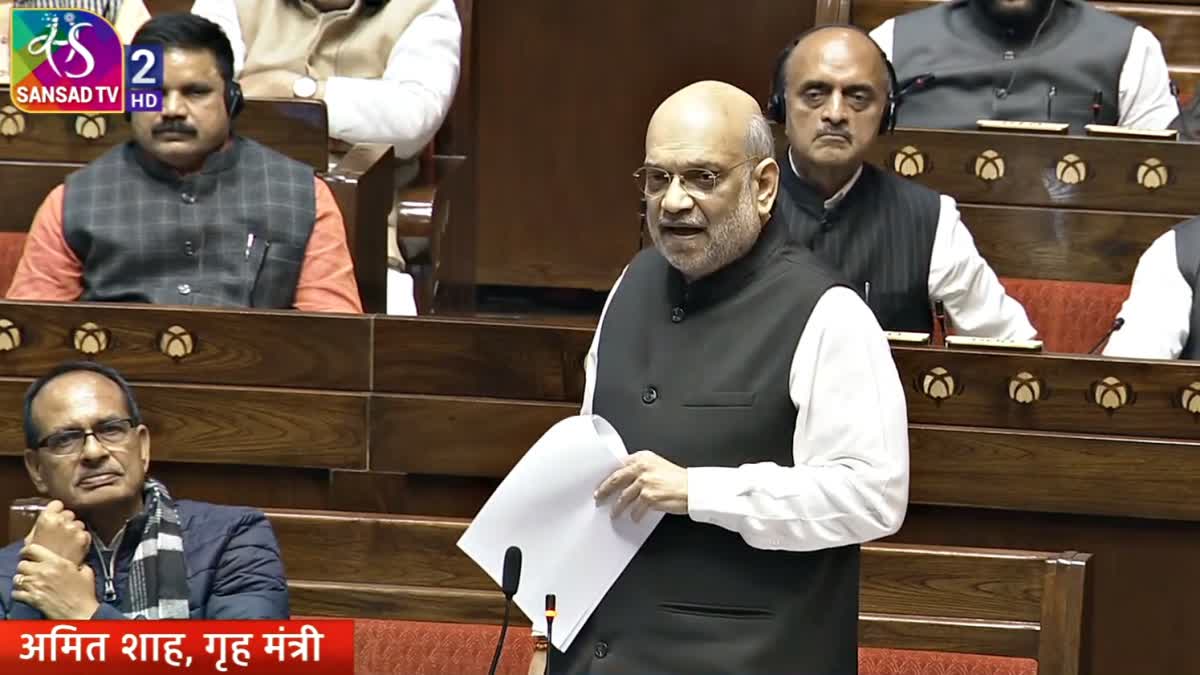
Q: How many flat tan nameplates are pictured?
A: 4